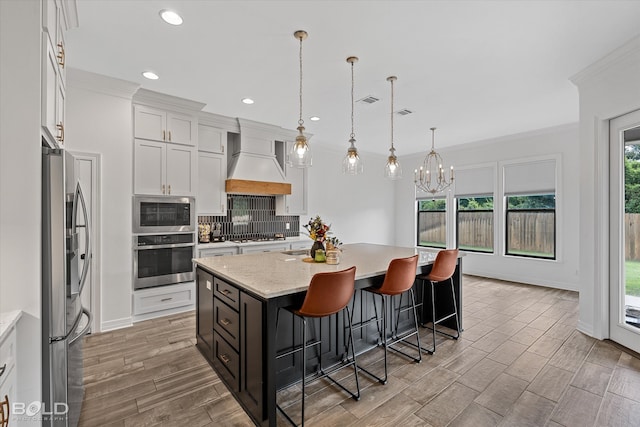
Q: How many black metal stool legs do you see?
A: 12